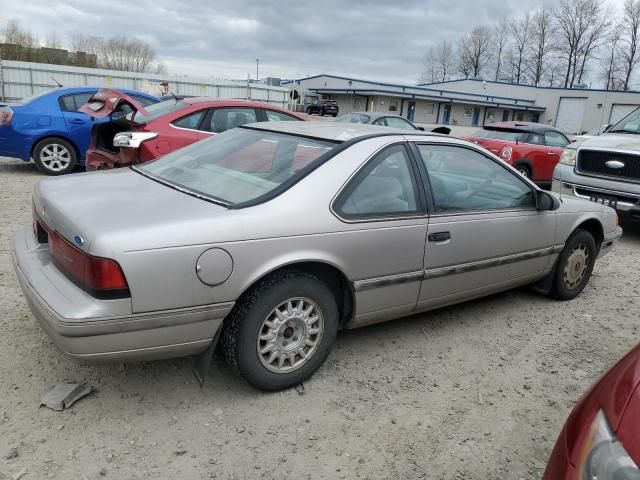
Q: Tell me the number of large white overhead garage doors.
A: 2